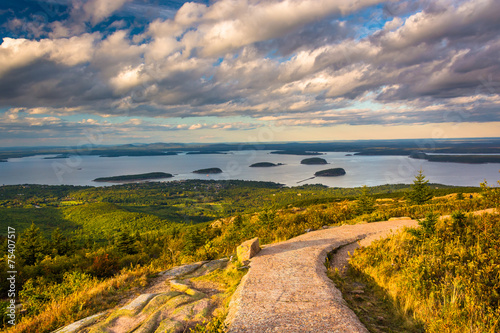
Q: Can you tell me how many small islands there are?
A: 5